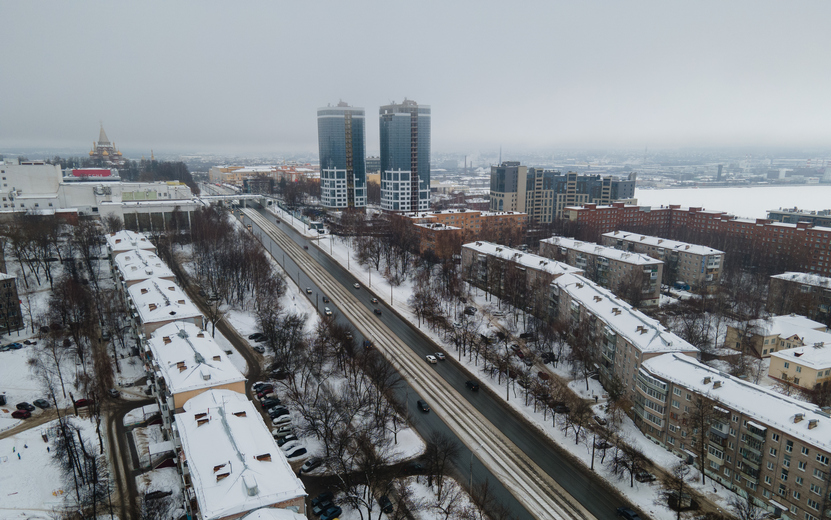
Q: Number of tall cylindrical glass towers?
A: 2